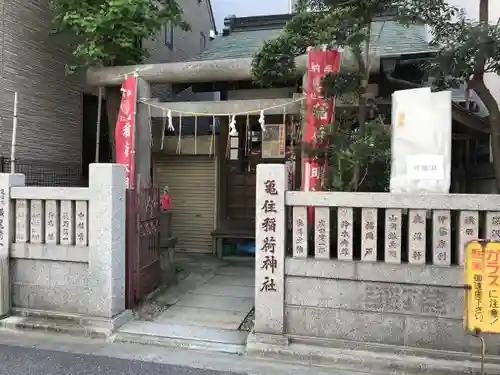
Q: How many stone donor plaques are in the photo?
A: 14